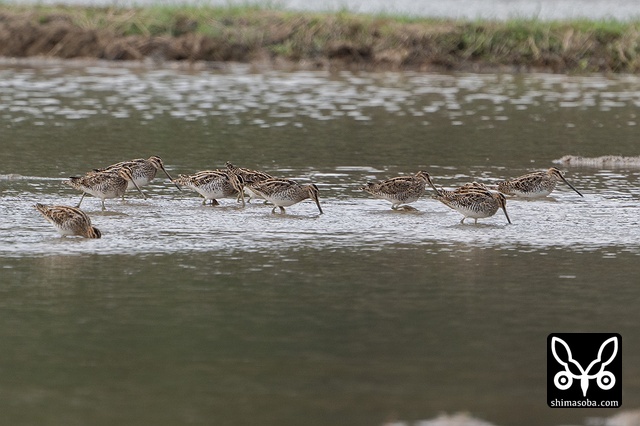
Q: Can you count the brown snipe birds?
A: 9